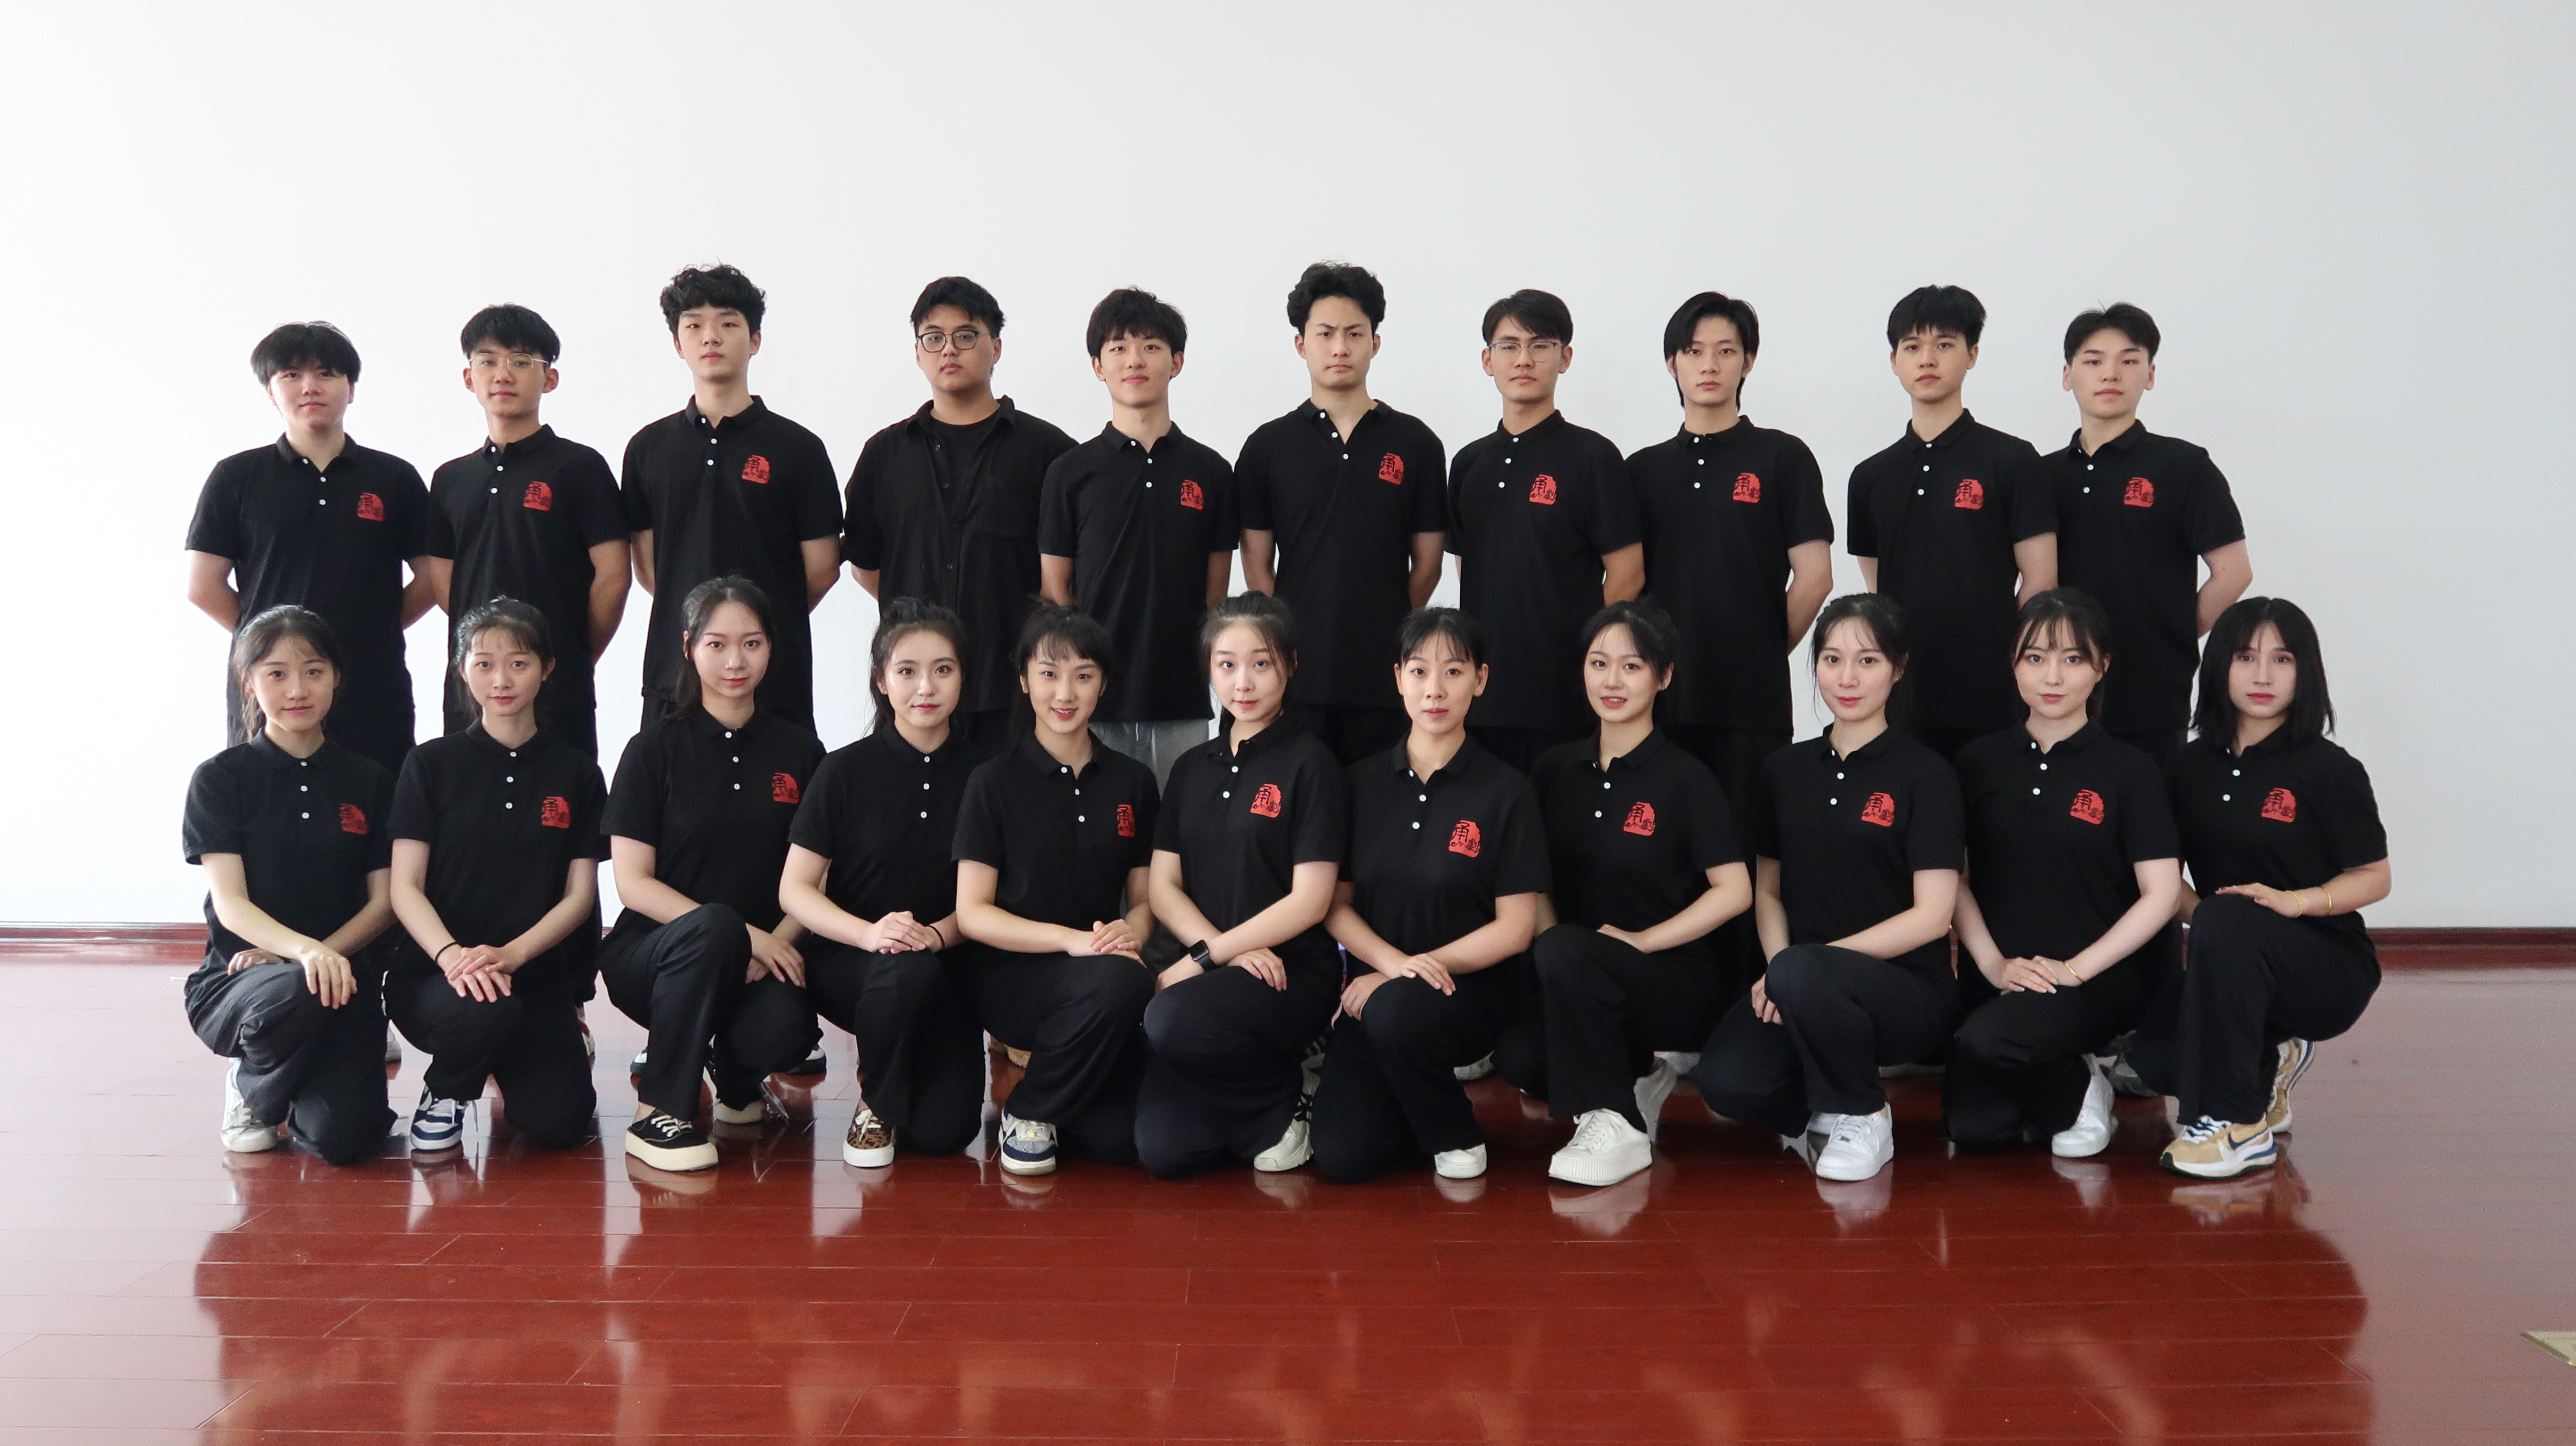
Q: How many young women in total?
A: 11